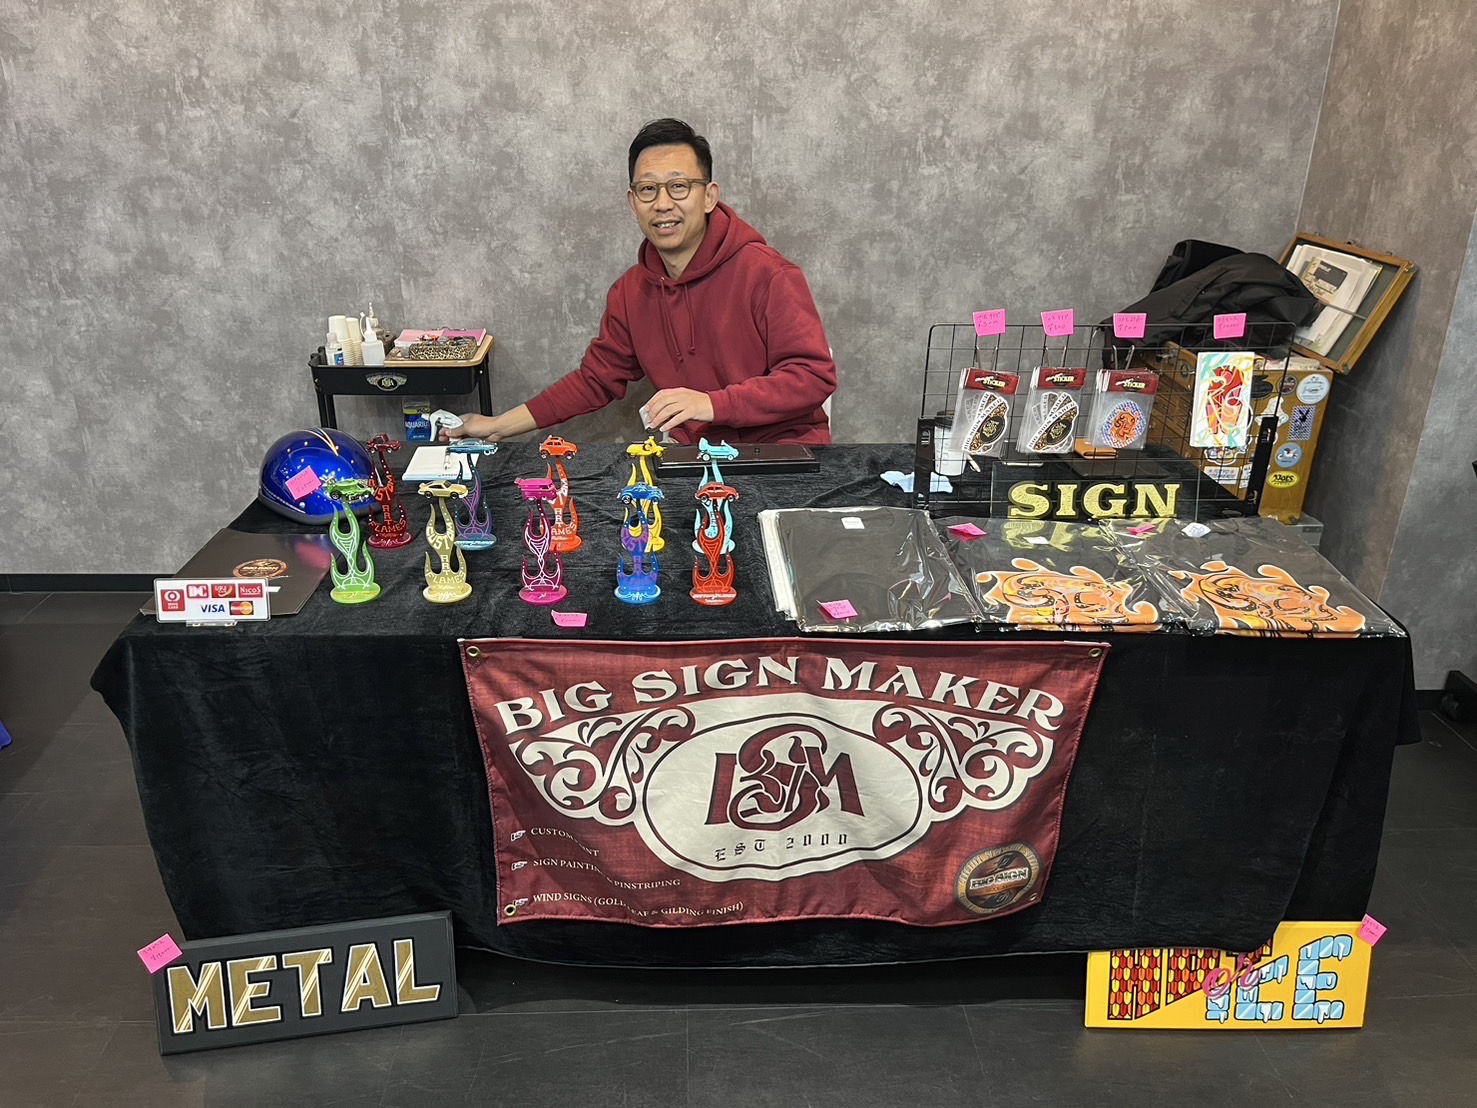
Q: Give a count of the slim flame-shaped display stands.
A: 10